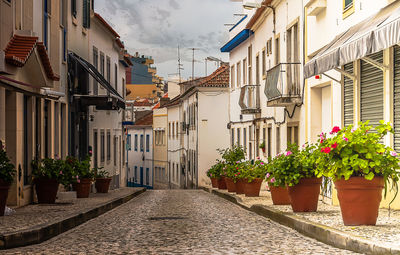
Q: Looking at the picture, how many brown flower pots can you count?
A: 12